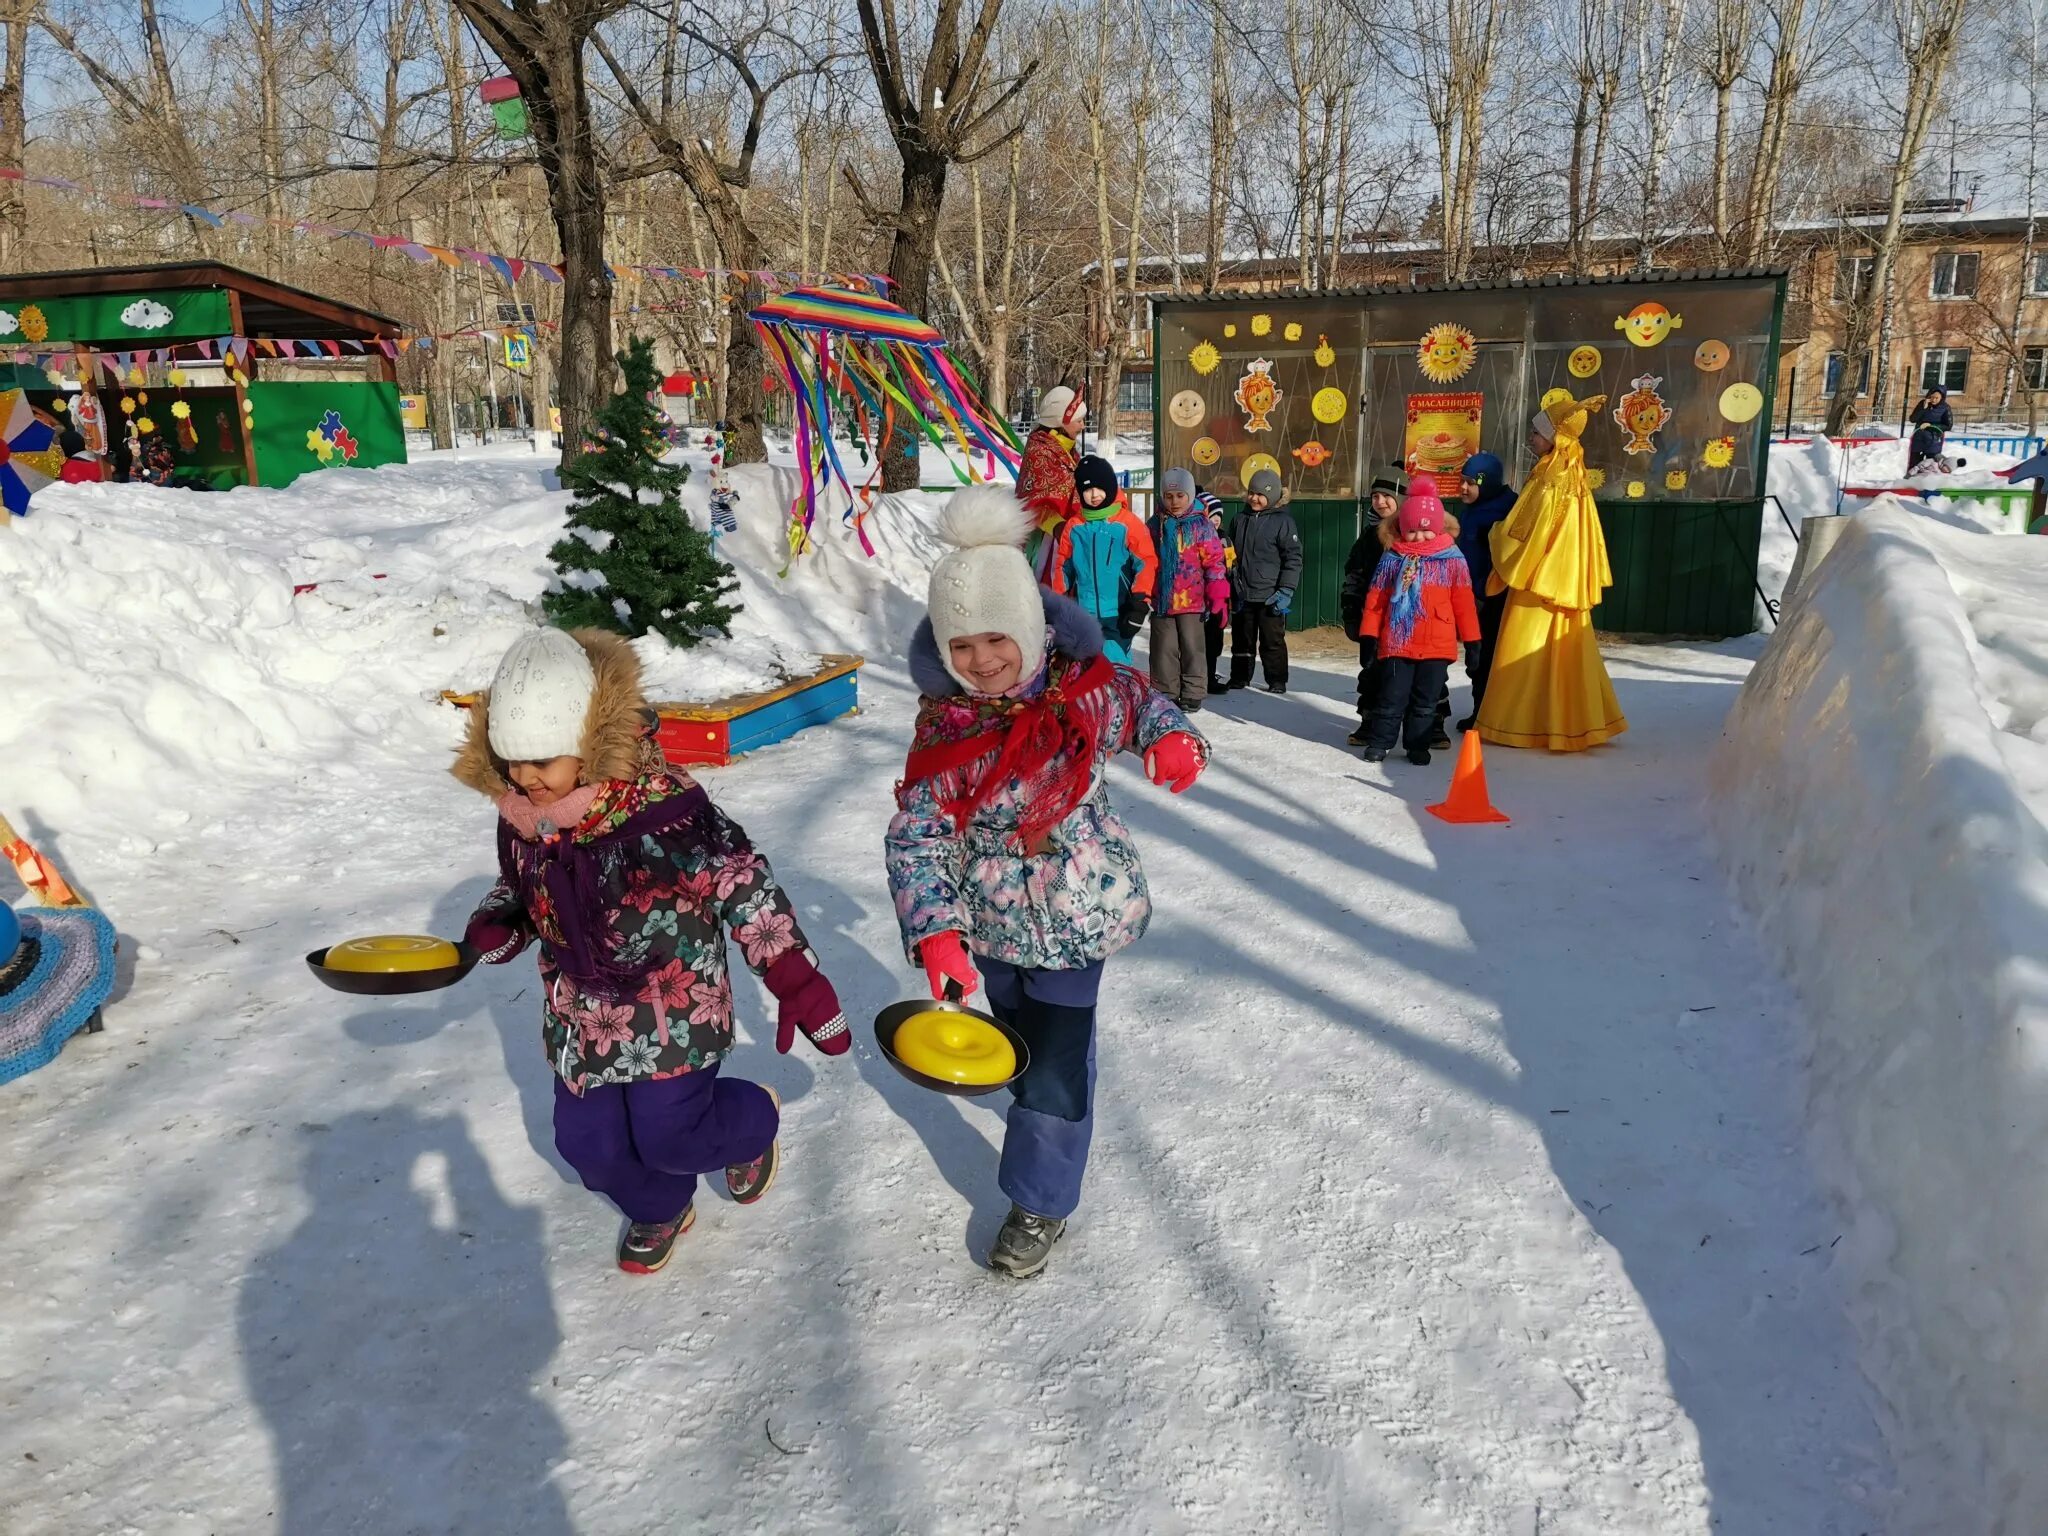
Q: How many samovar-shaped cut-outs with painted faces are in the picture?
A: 2